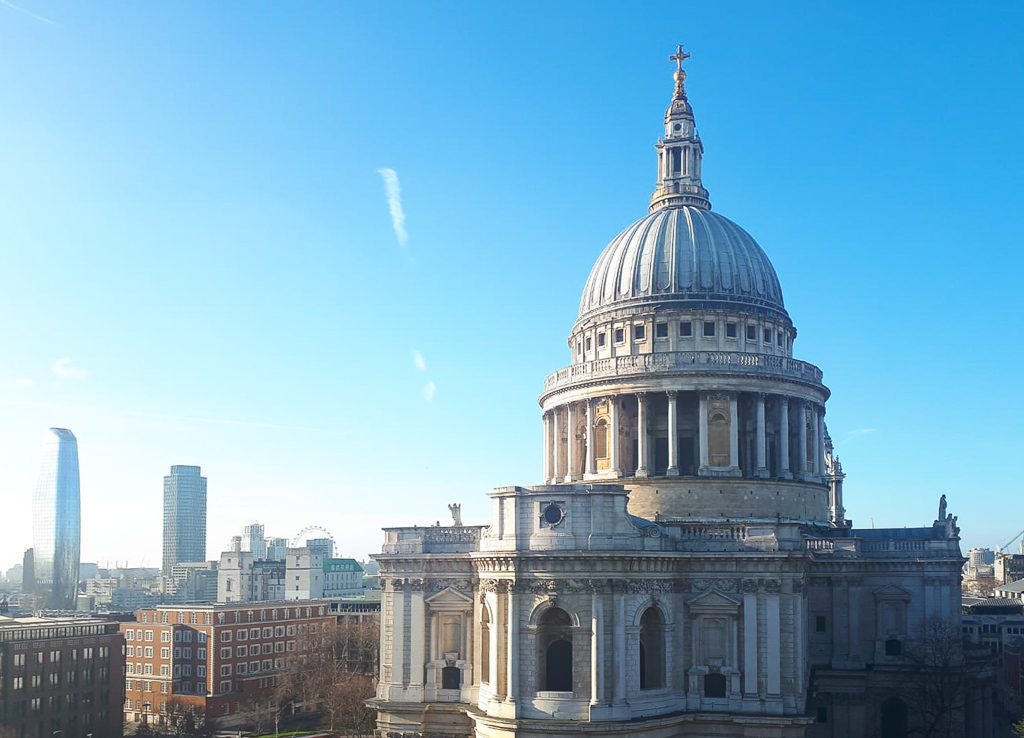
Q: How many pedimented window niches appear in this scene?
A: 3